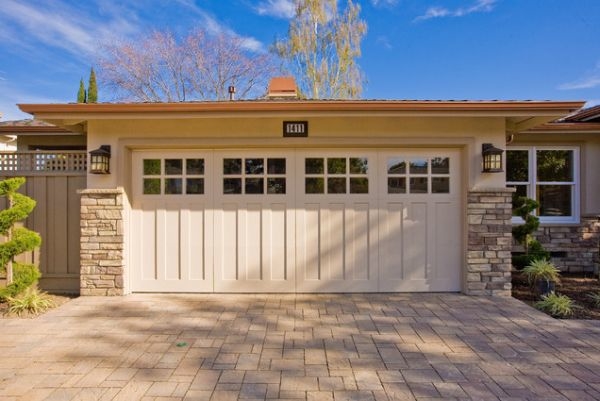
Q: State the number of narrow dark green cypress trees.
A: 2